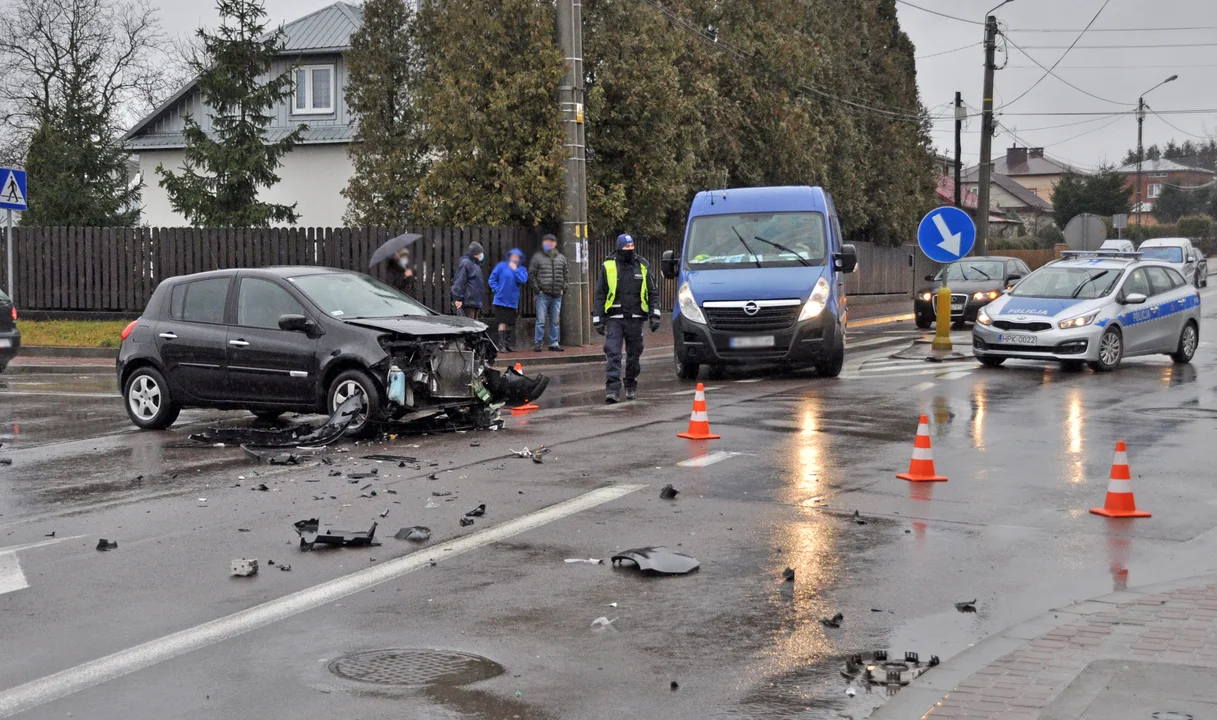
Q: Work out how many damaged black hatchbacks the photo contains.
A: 1